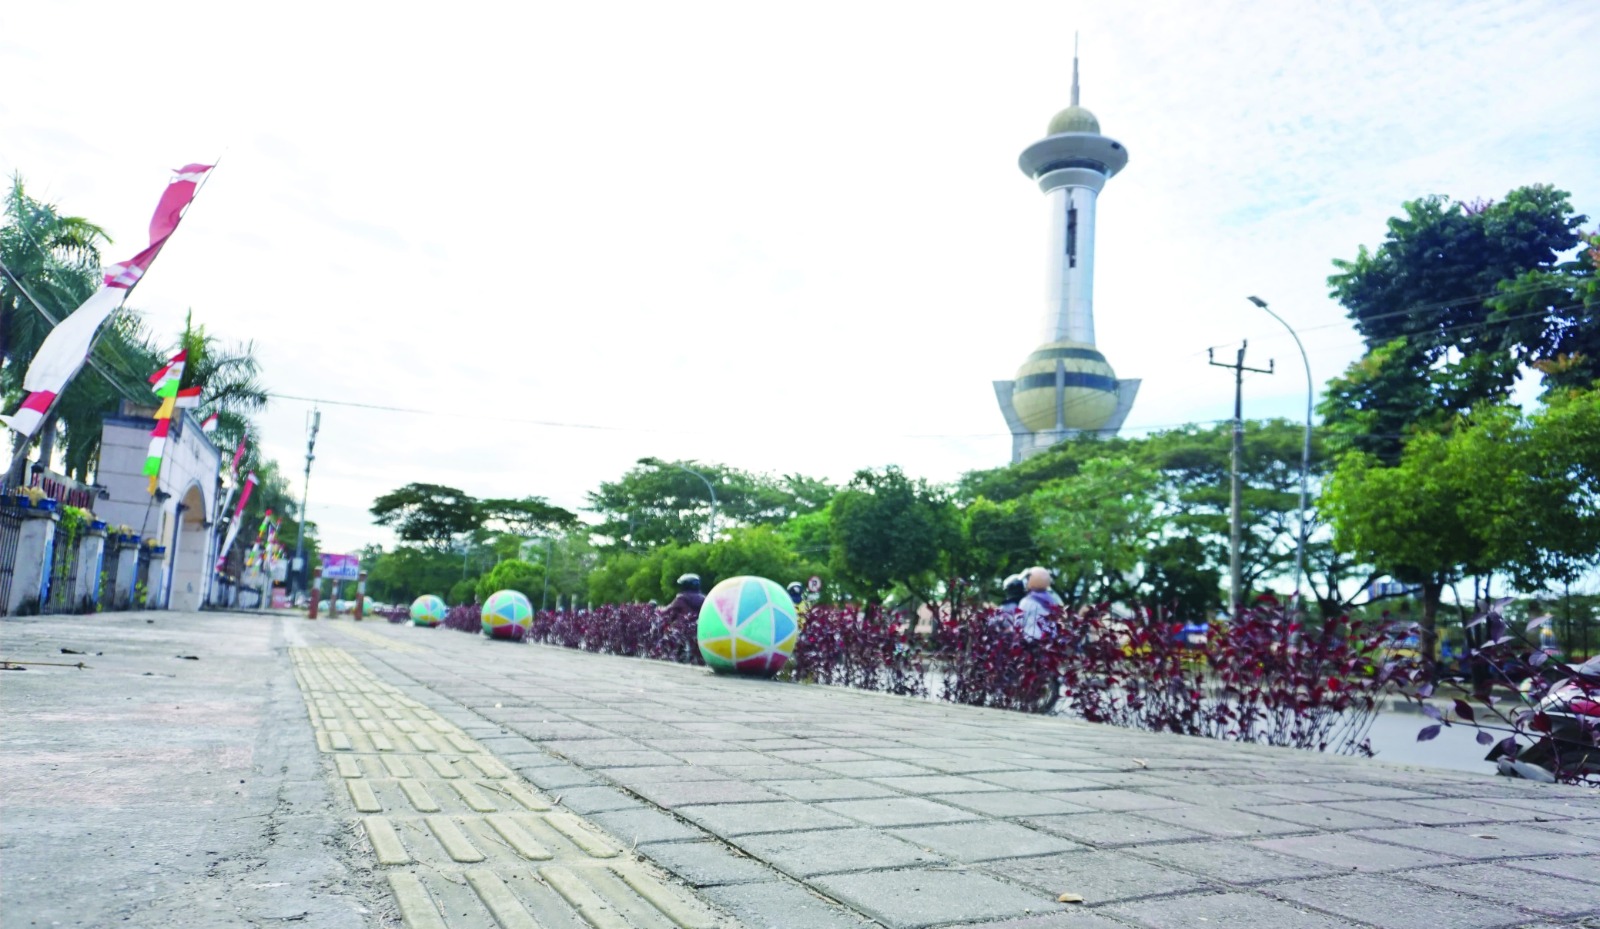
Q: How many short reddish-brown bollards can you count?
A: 3